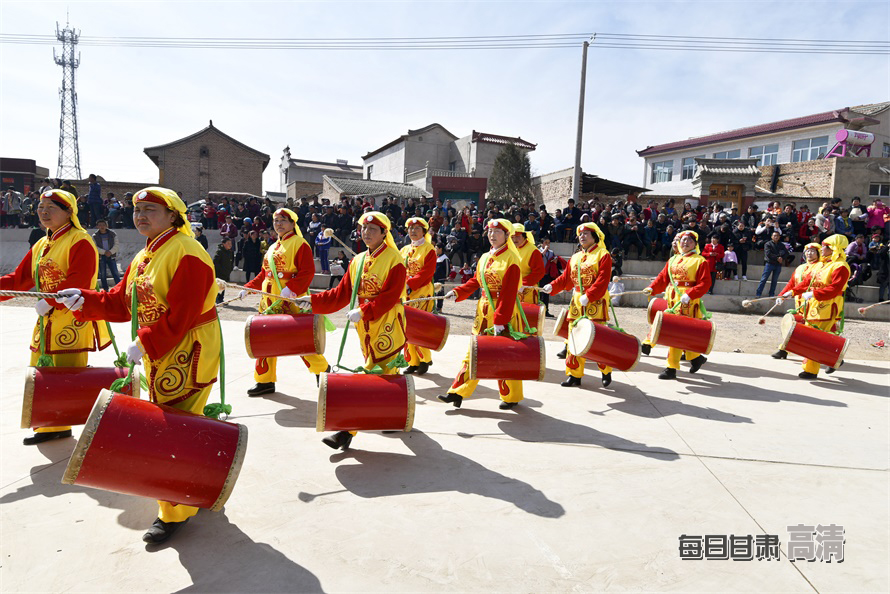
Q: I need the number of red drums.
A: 13